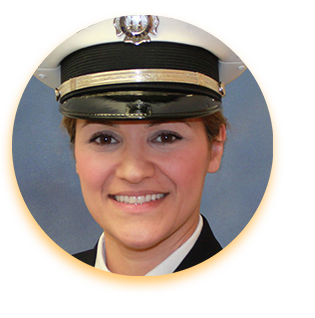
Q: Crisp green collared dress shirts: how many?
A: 0